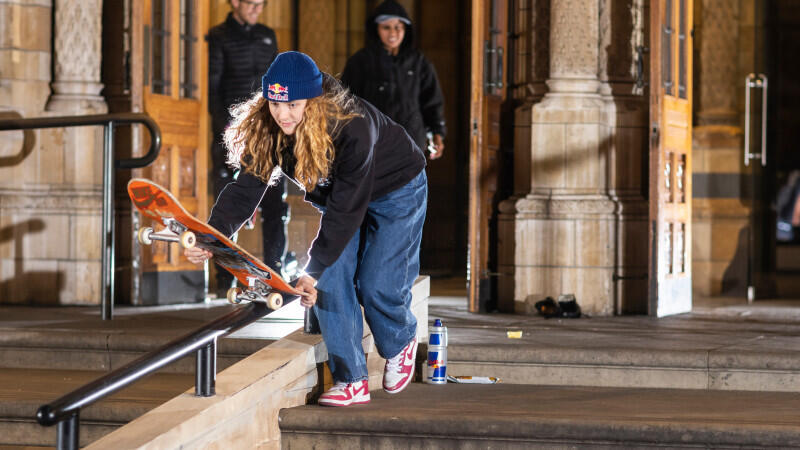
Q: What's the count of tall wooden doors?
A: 3